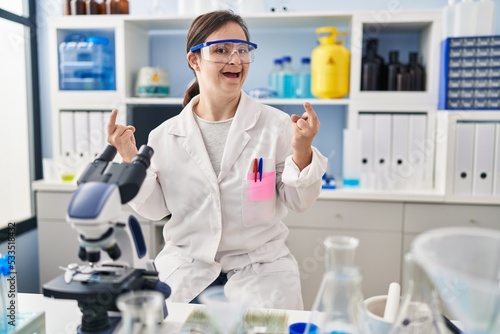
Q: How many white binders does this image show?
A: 11